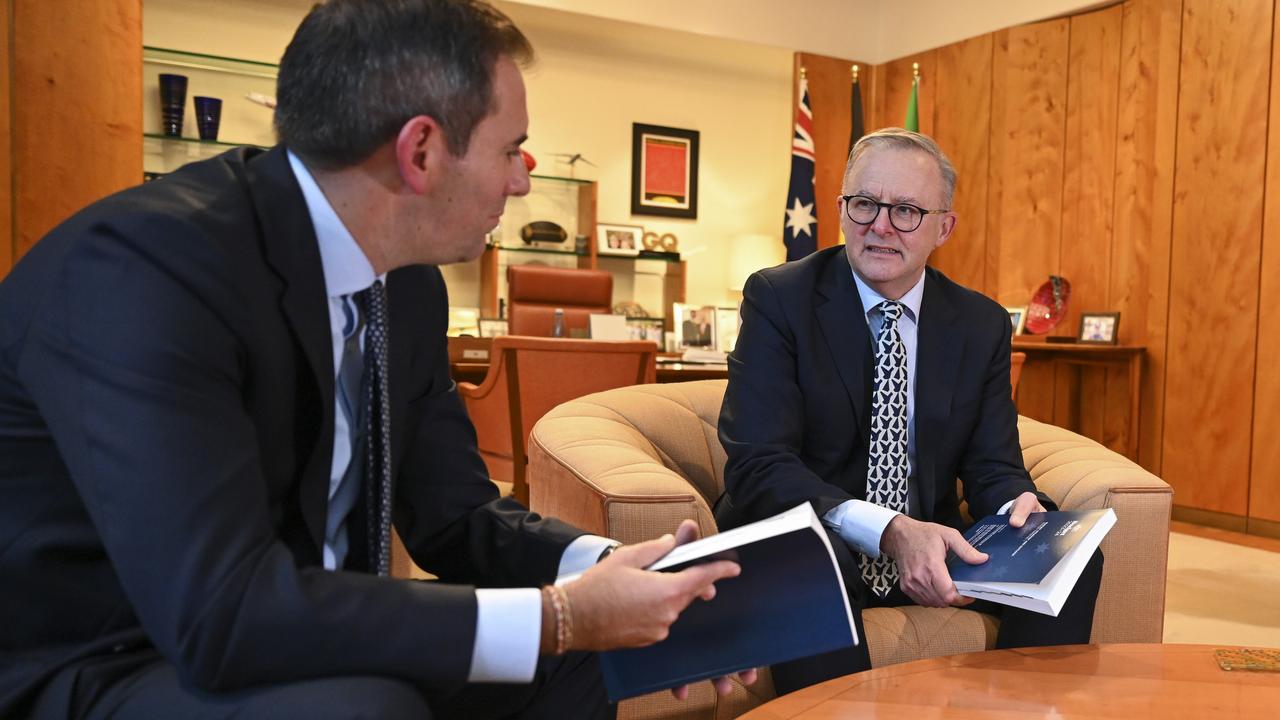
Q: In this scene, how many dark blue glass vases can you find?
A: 2